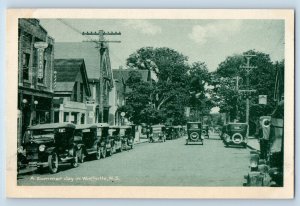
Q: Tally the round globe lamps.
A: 3